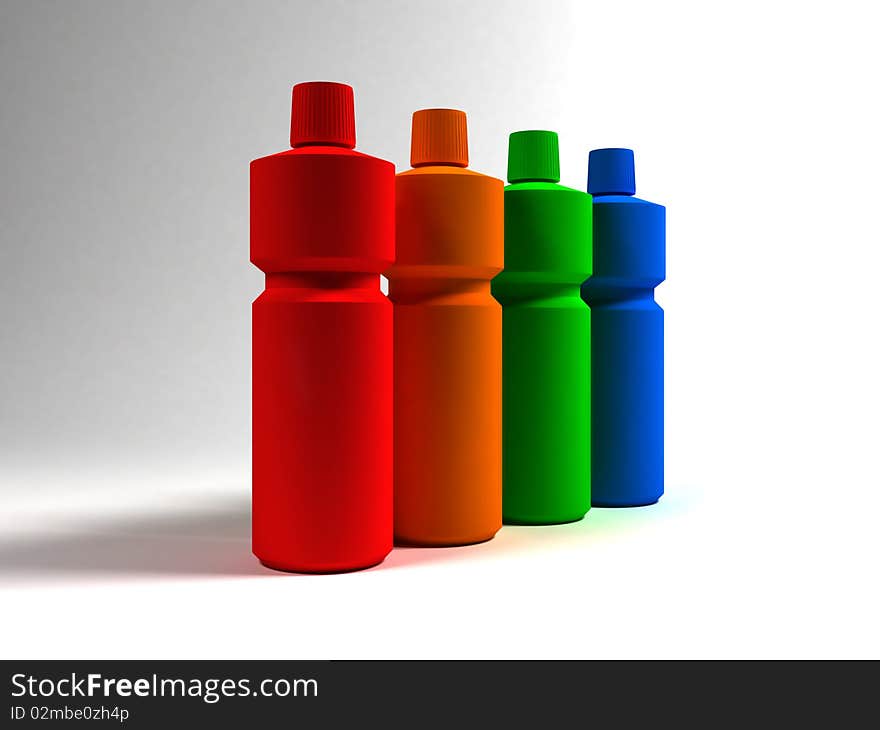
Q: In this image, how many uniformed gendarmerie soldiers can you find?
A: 0